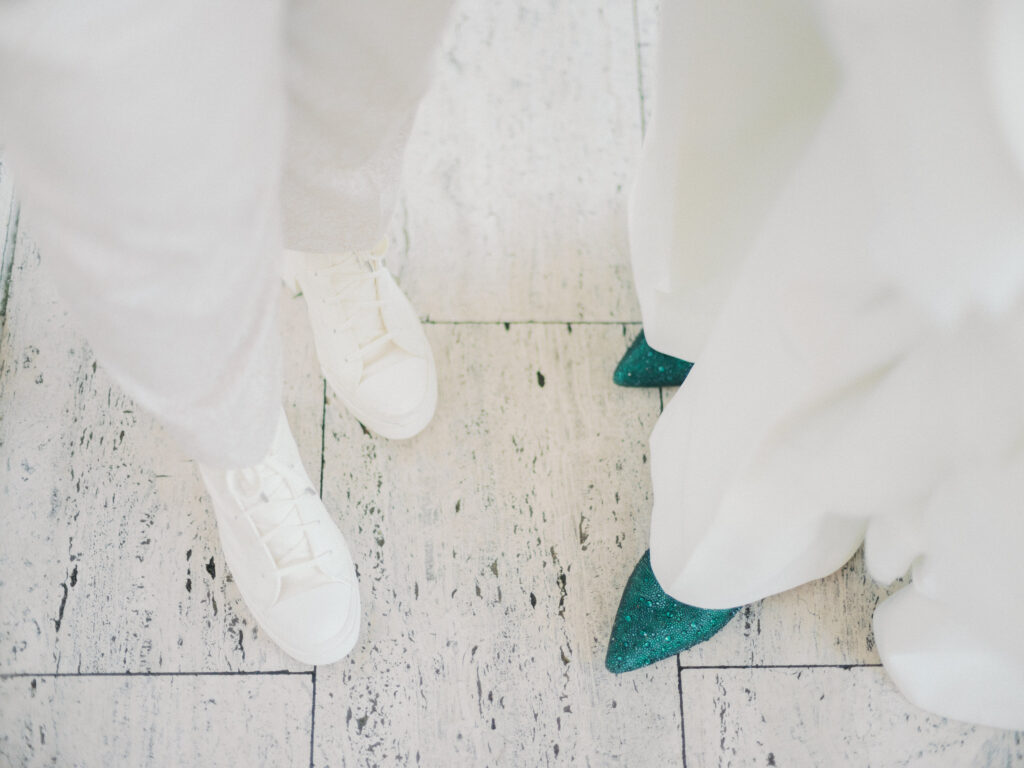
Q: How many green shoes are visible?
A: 2